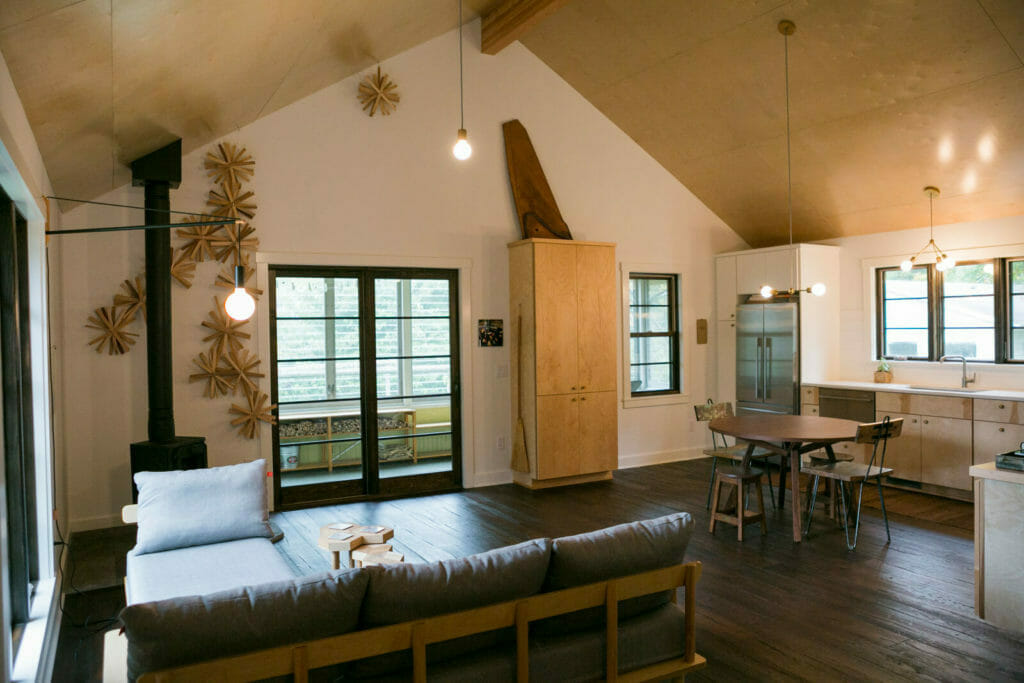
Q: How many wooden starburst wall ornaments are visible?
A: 13